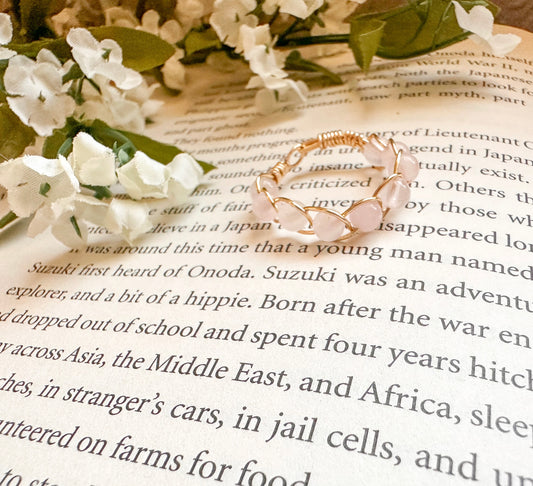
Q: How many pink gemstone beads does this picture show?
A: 9